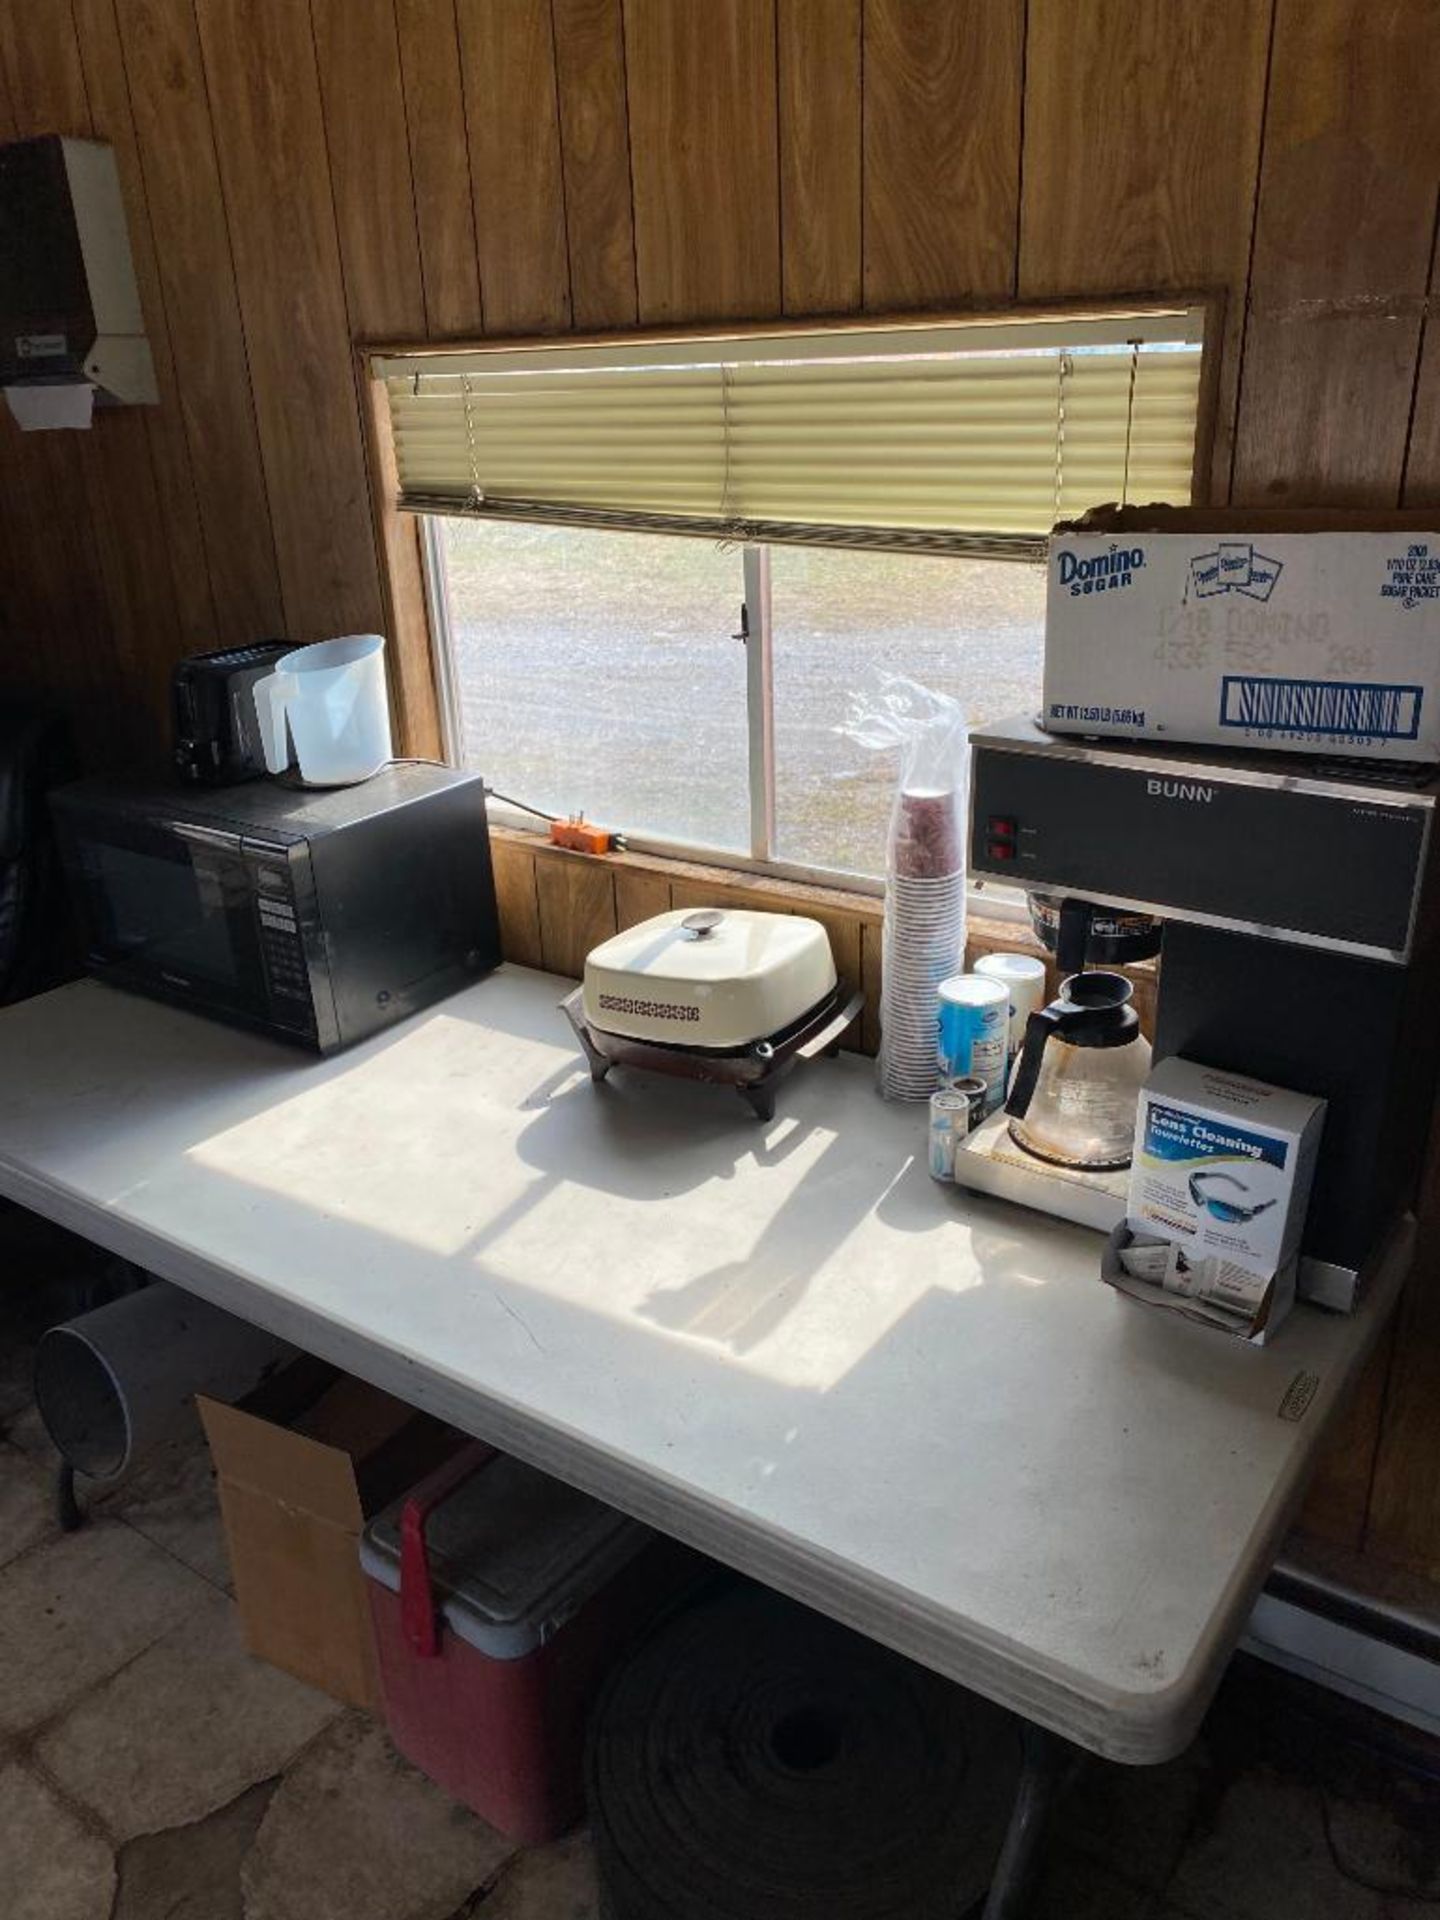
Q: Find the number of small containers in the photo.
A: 4